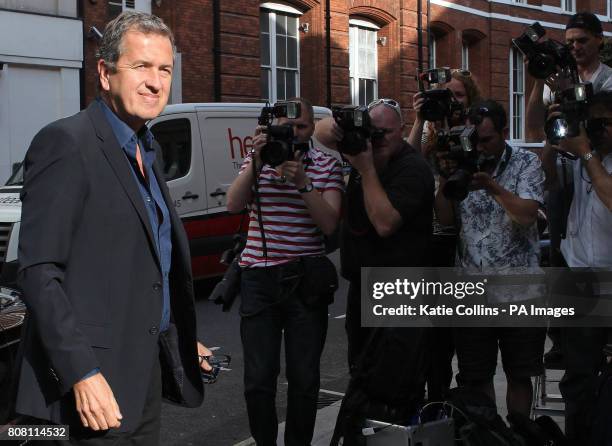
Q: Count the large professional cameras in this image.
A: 6